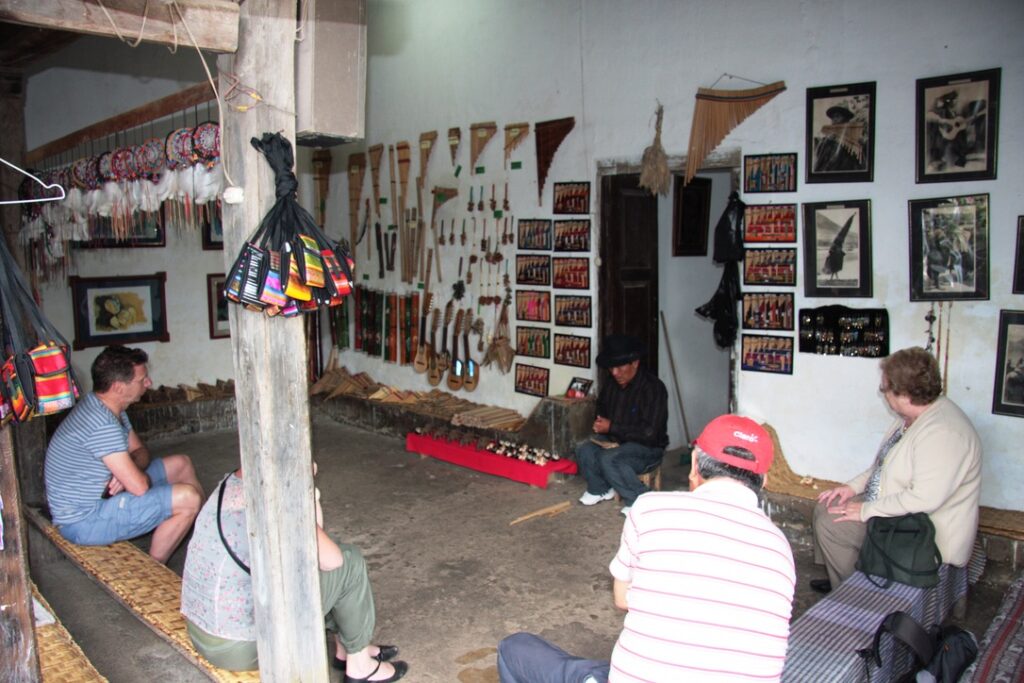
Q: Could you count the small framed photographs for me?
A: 15